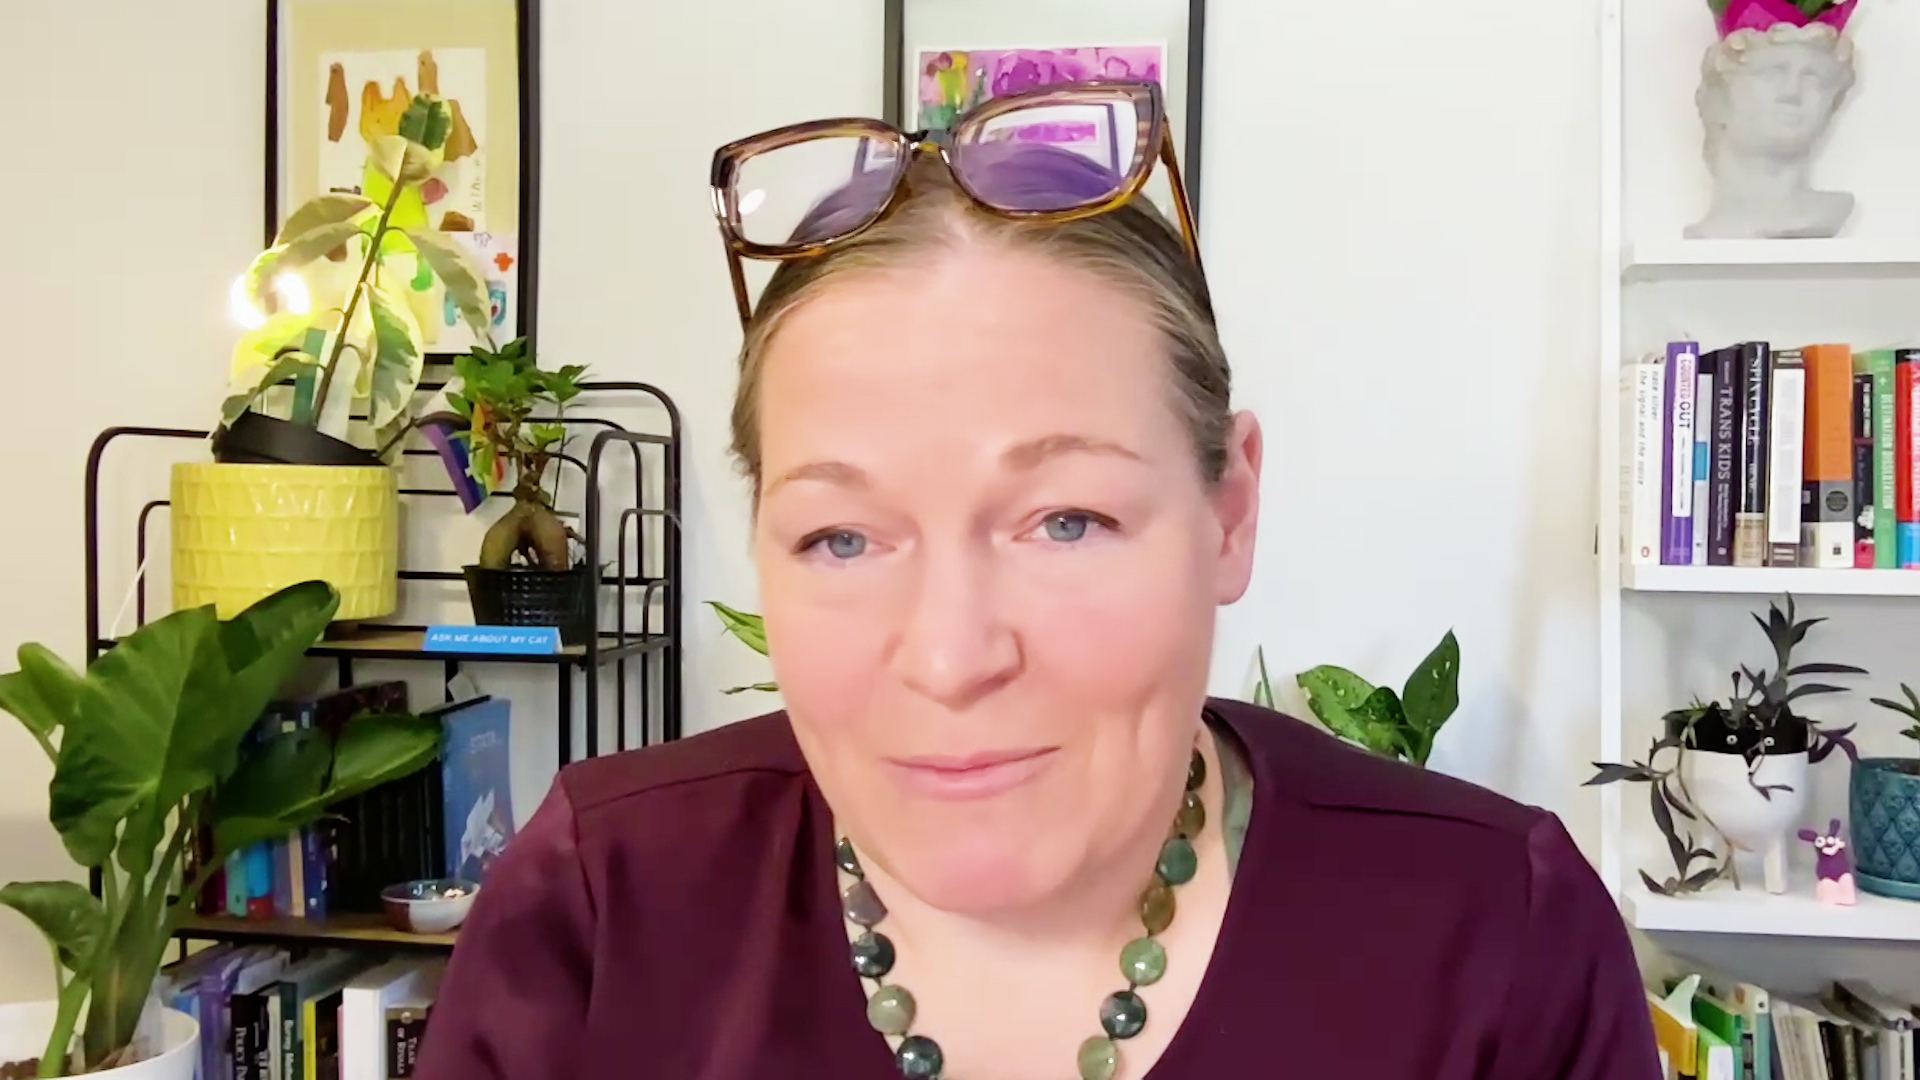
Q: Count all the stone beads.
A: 12